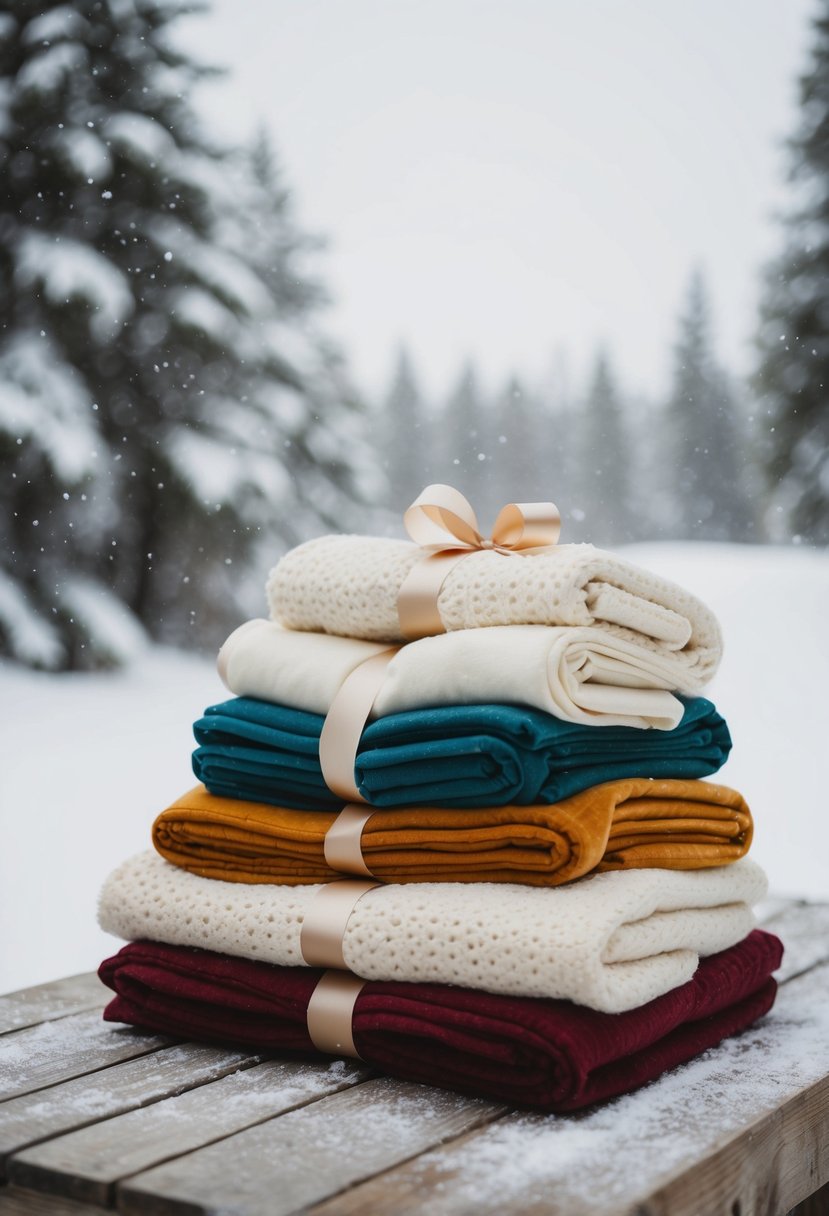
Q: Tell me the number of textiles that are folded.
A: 6